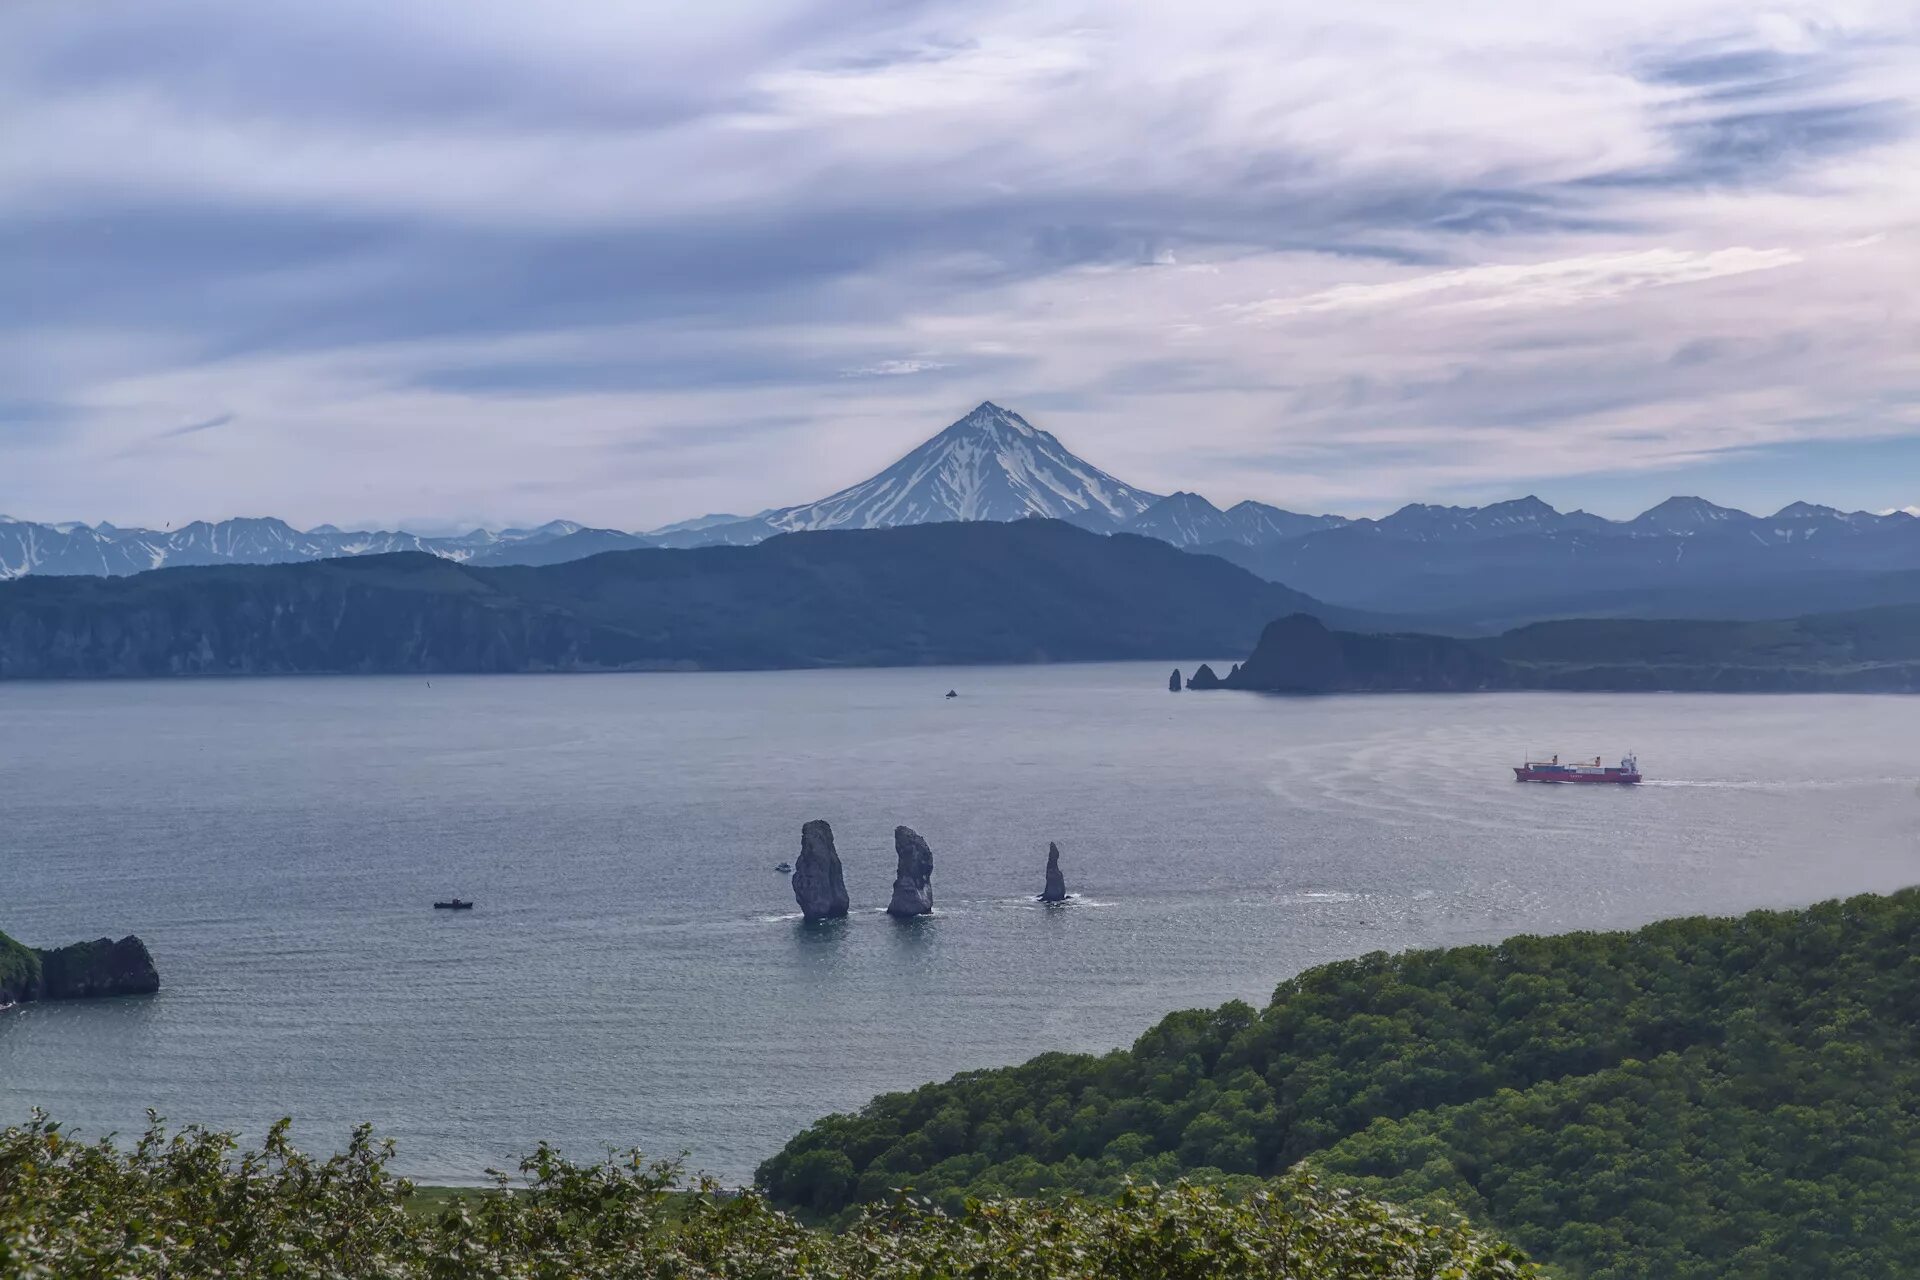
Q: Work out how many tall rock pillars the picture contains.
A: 3